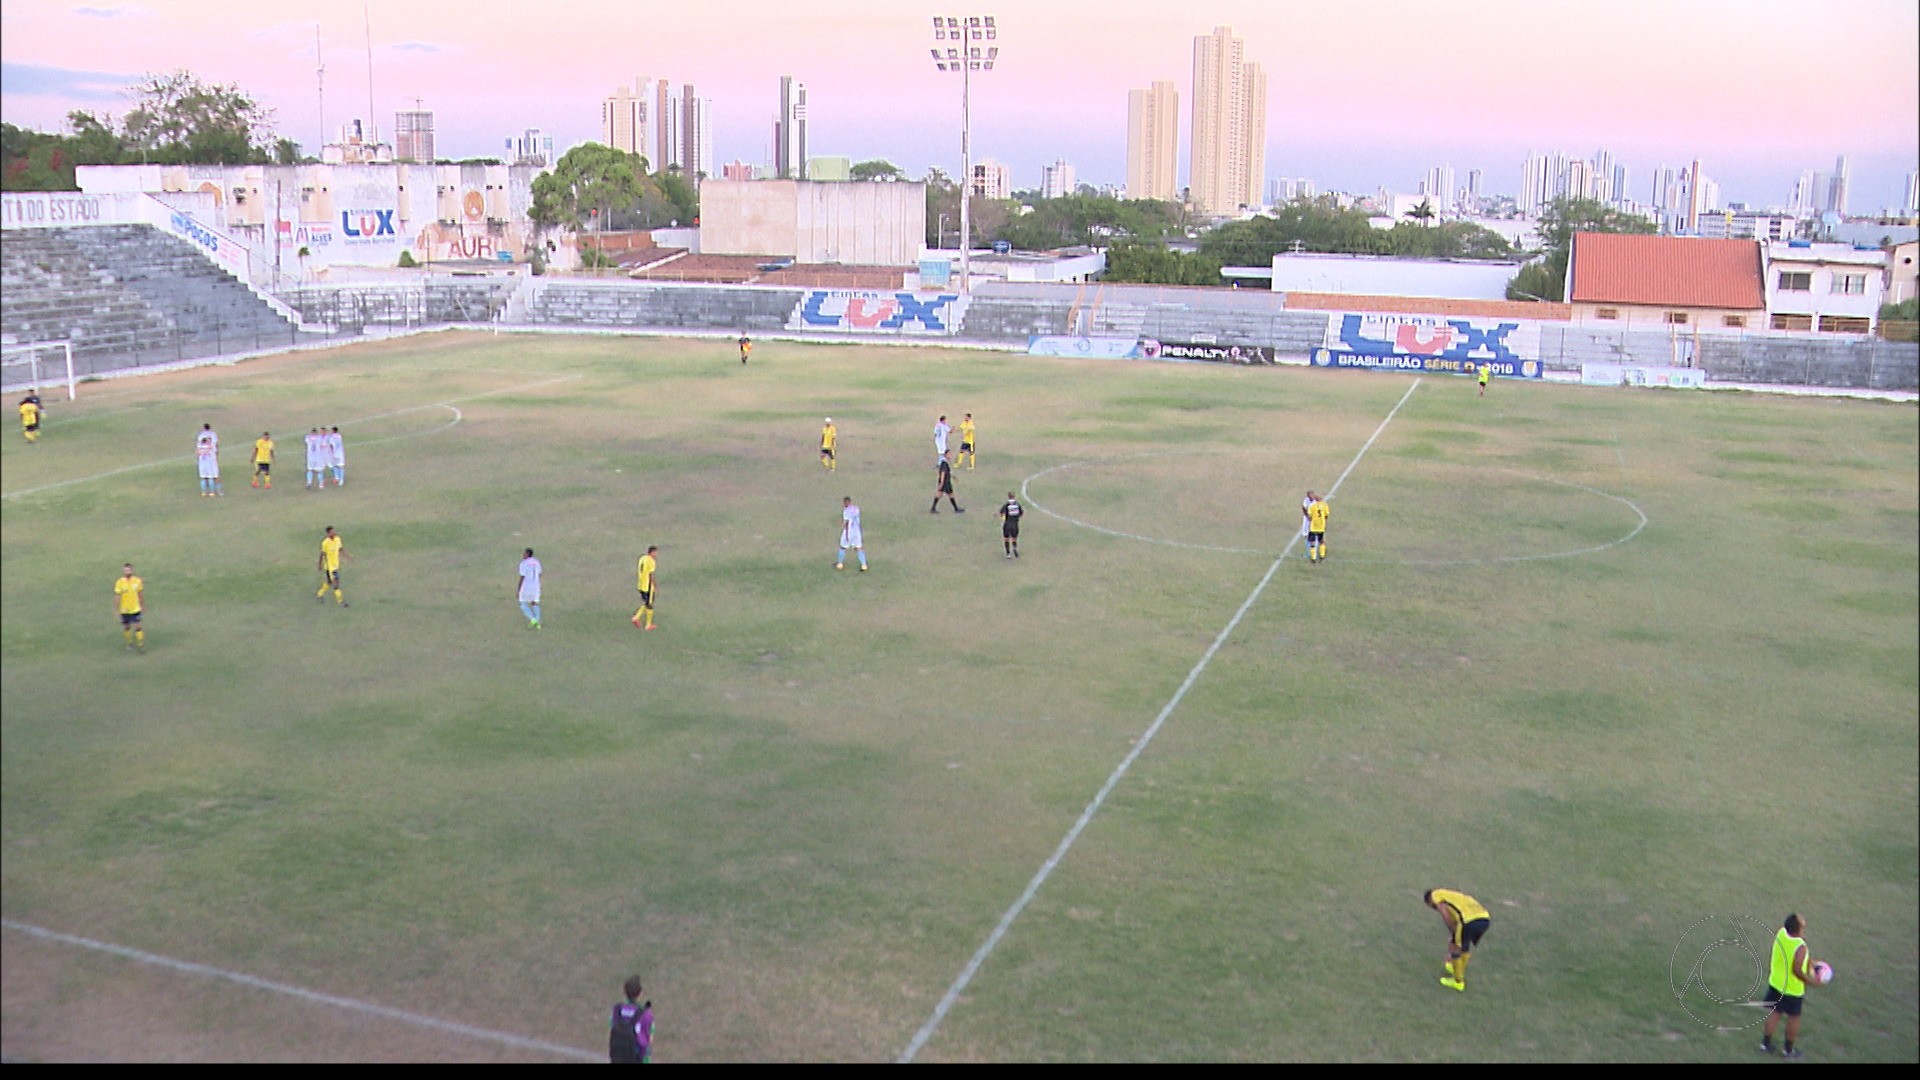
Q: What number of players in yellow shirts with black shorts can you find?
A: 9